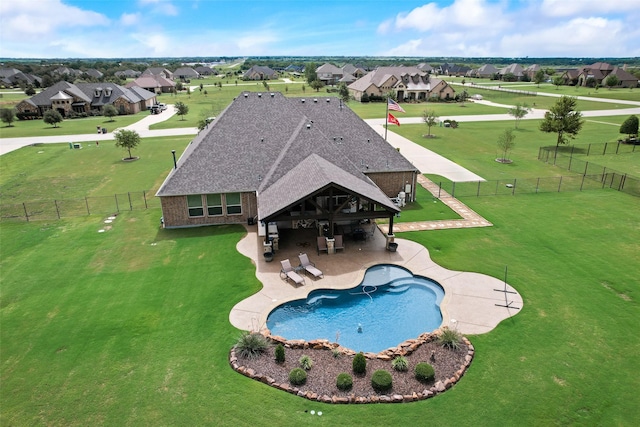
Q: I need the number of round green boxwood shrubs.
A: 4